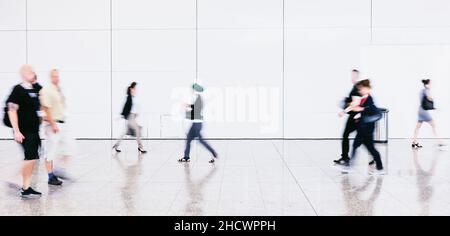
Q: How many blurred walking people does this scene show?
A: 7